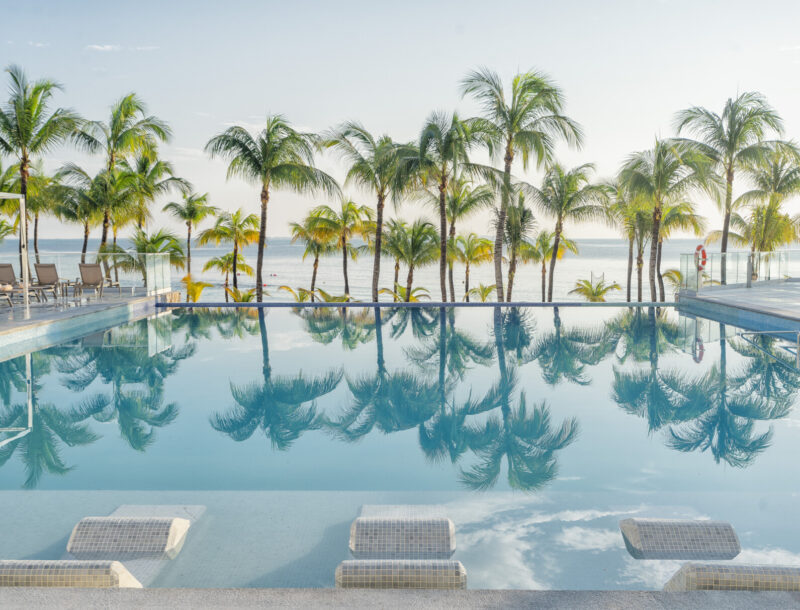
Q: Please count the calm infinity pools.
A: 1